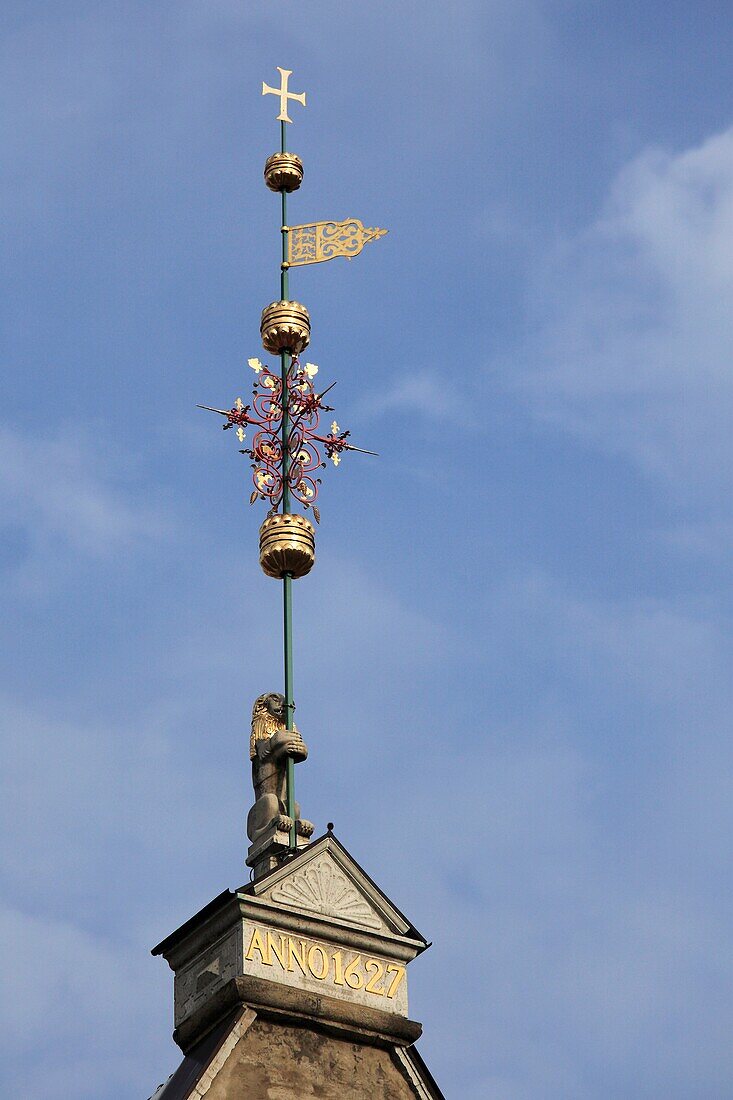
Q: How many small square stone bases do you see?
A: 1